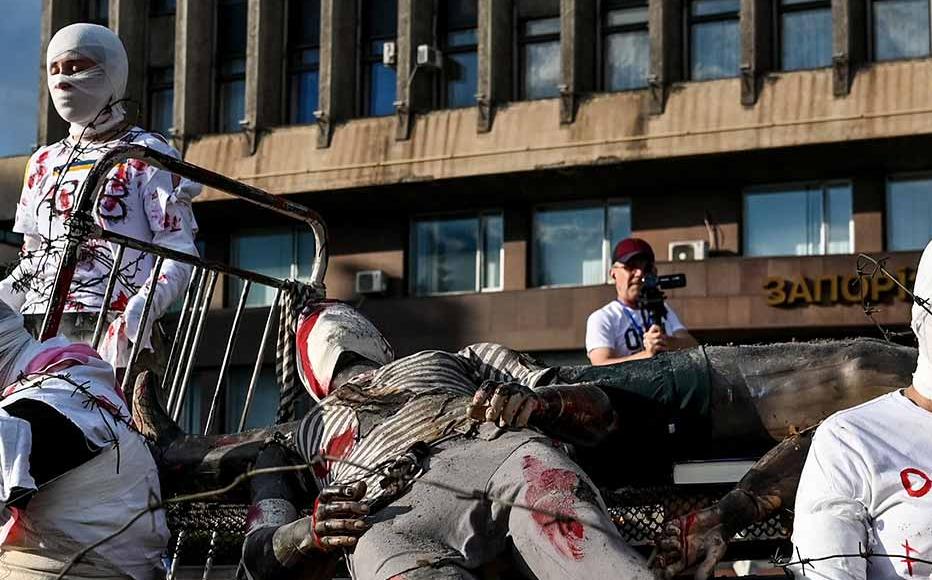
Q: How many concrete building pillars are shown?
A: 11